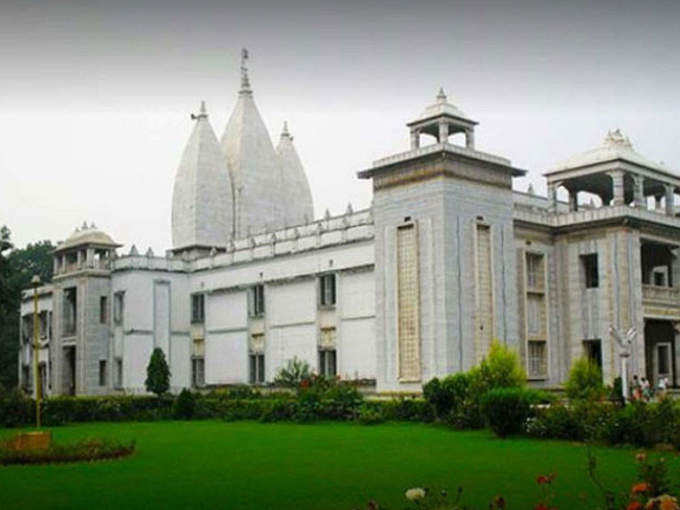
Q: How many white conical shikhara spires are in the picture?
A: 3